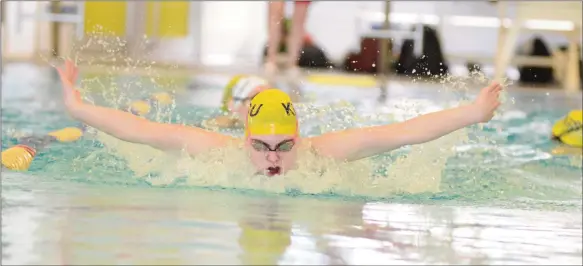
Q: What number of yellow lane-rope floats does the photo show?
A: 4